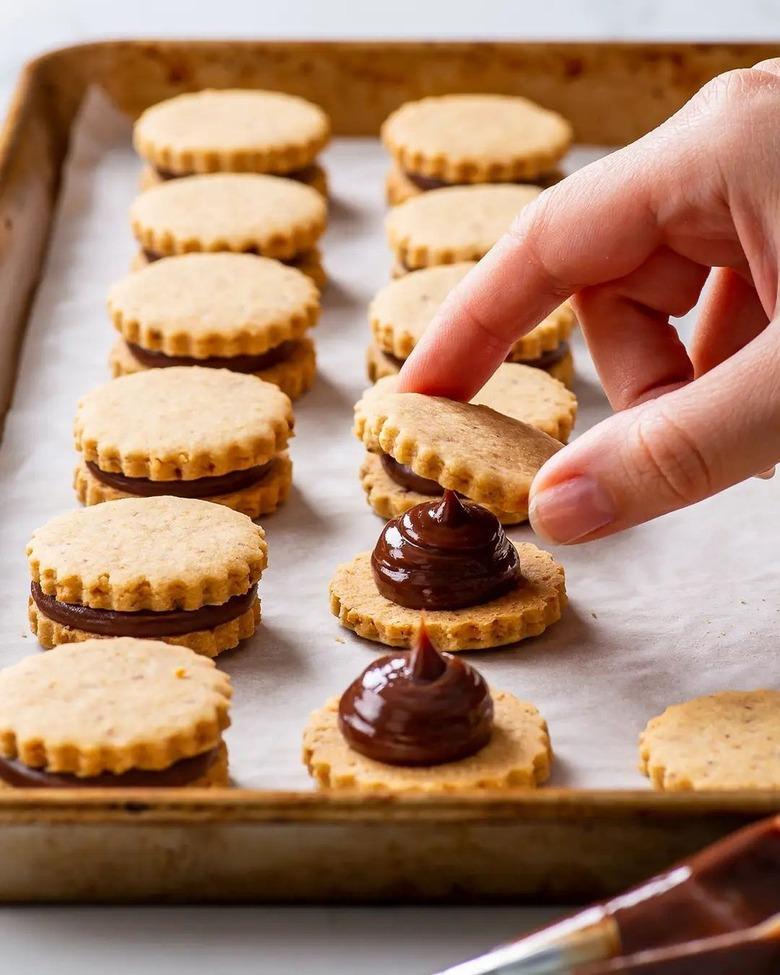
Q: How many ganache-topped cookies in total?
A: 2